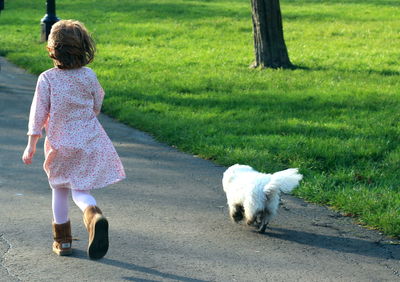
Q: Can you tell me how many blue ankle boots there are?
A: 0